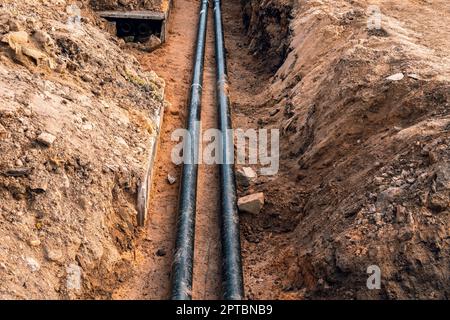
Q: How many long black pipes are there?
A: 2